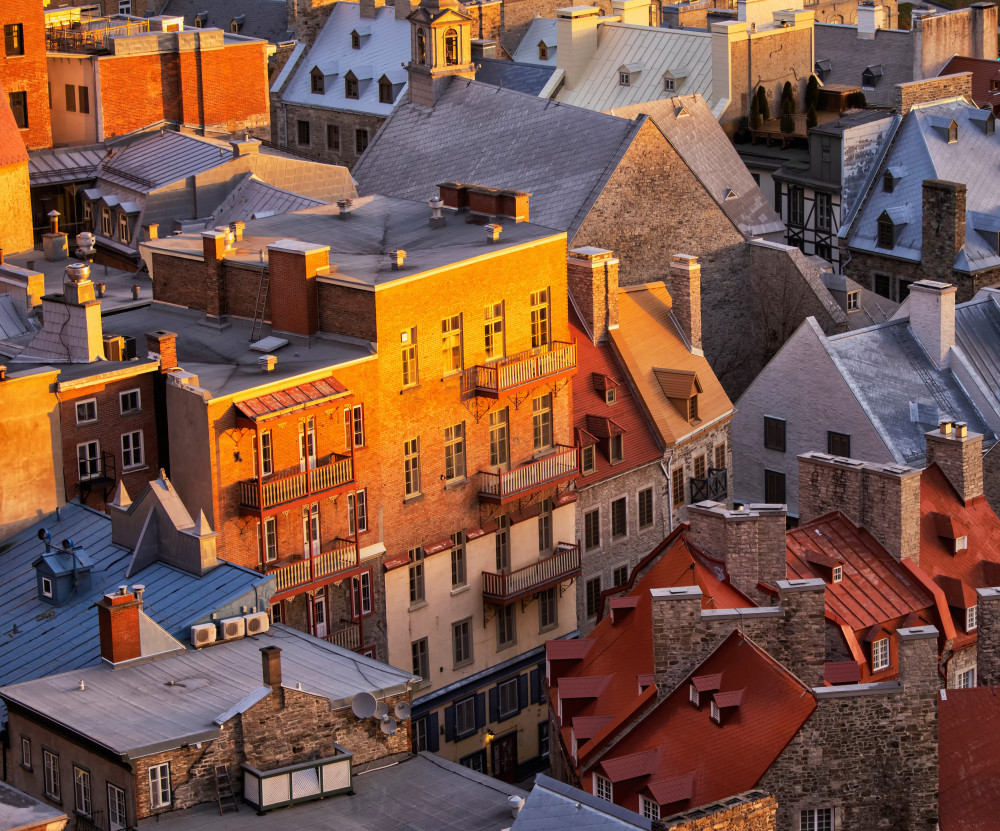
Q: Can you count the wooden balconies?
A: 6